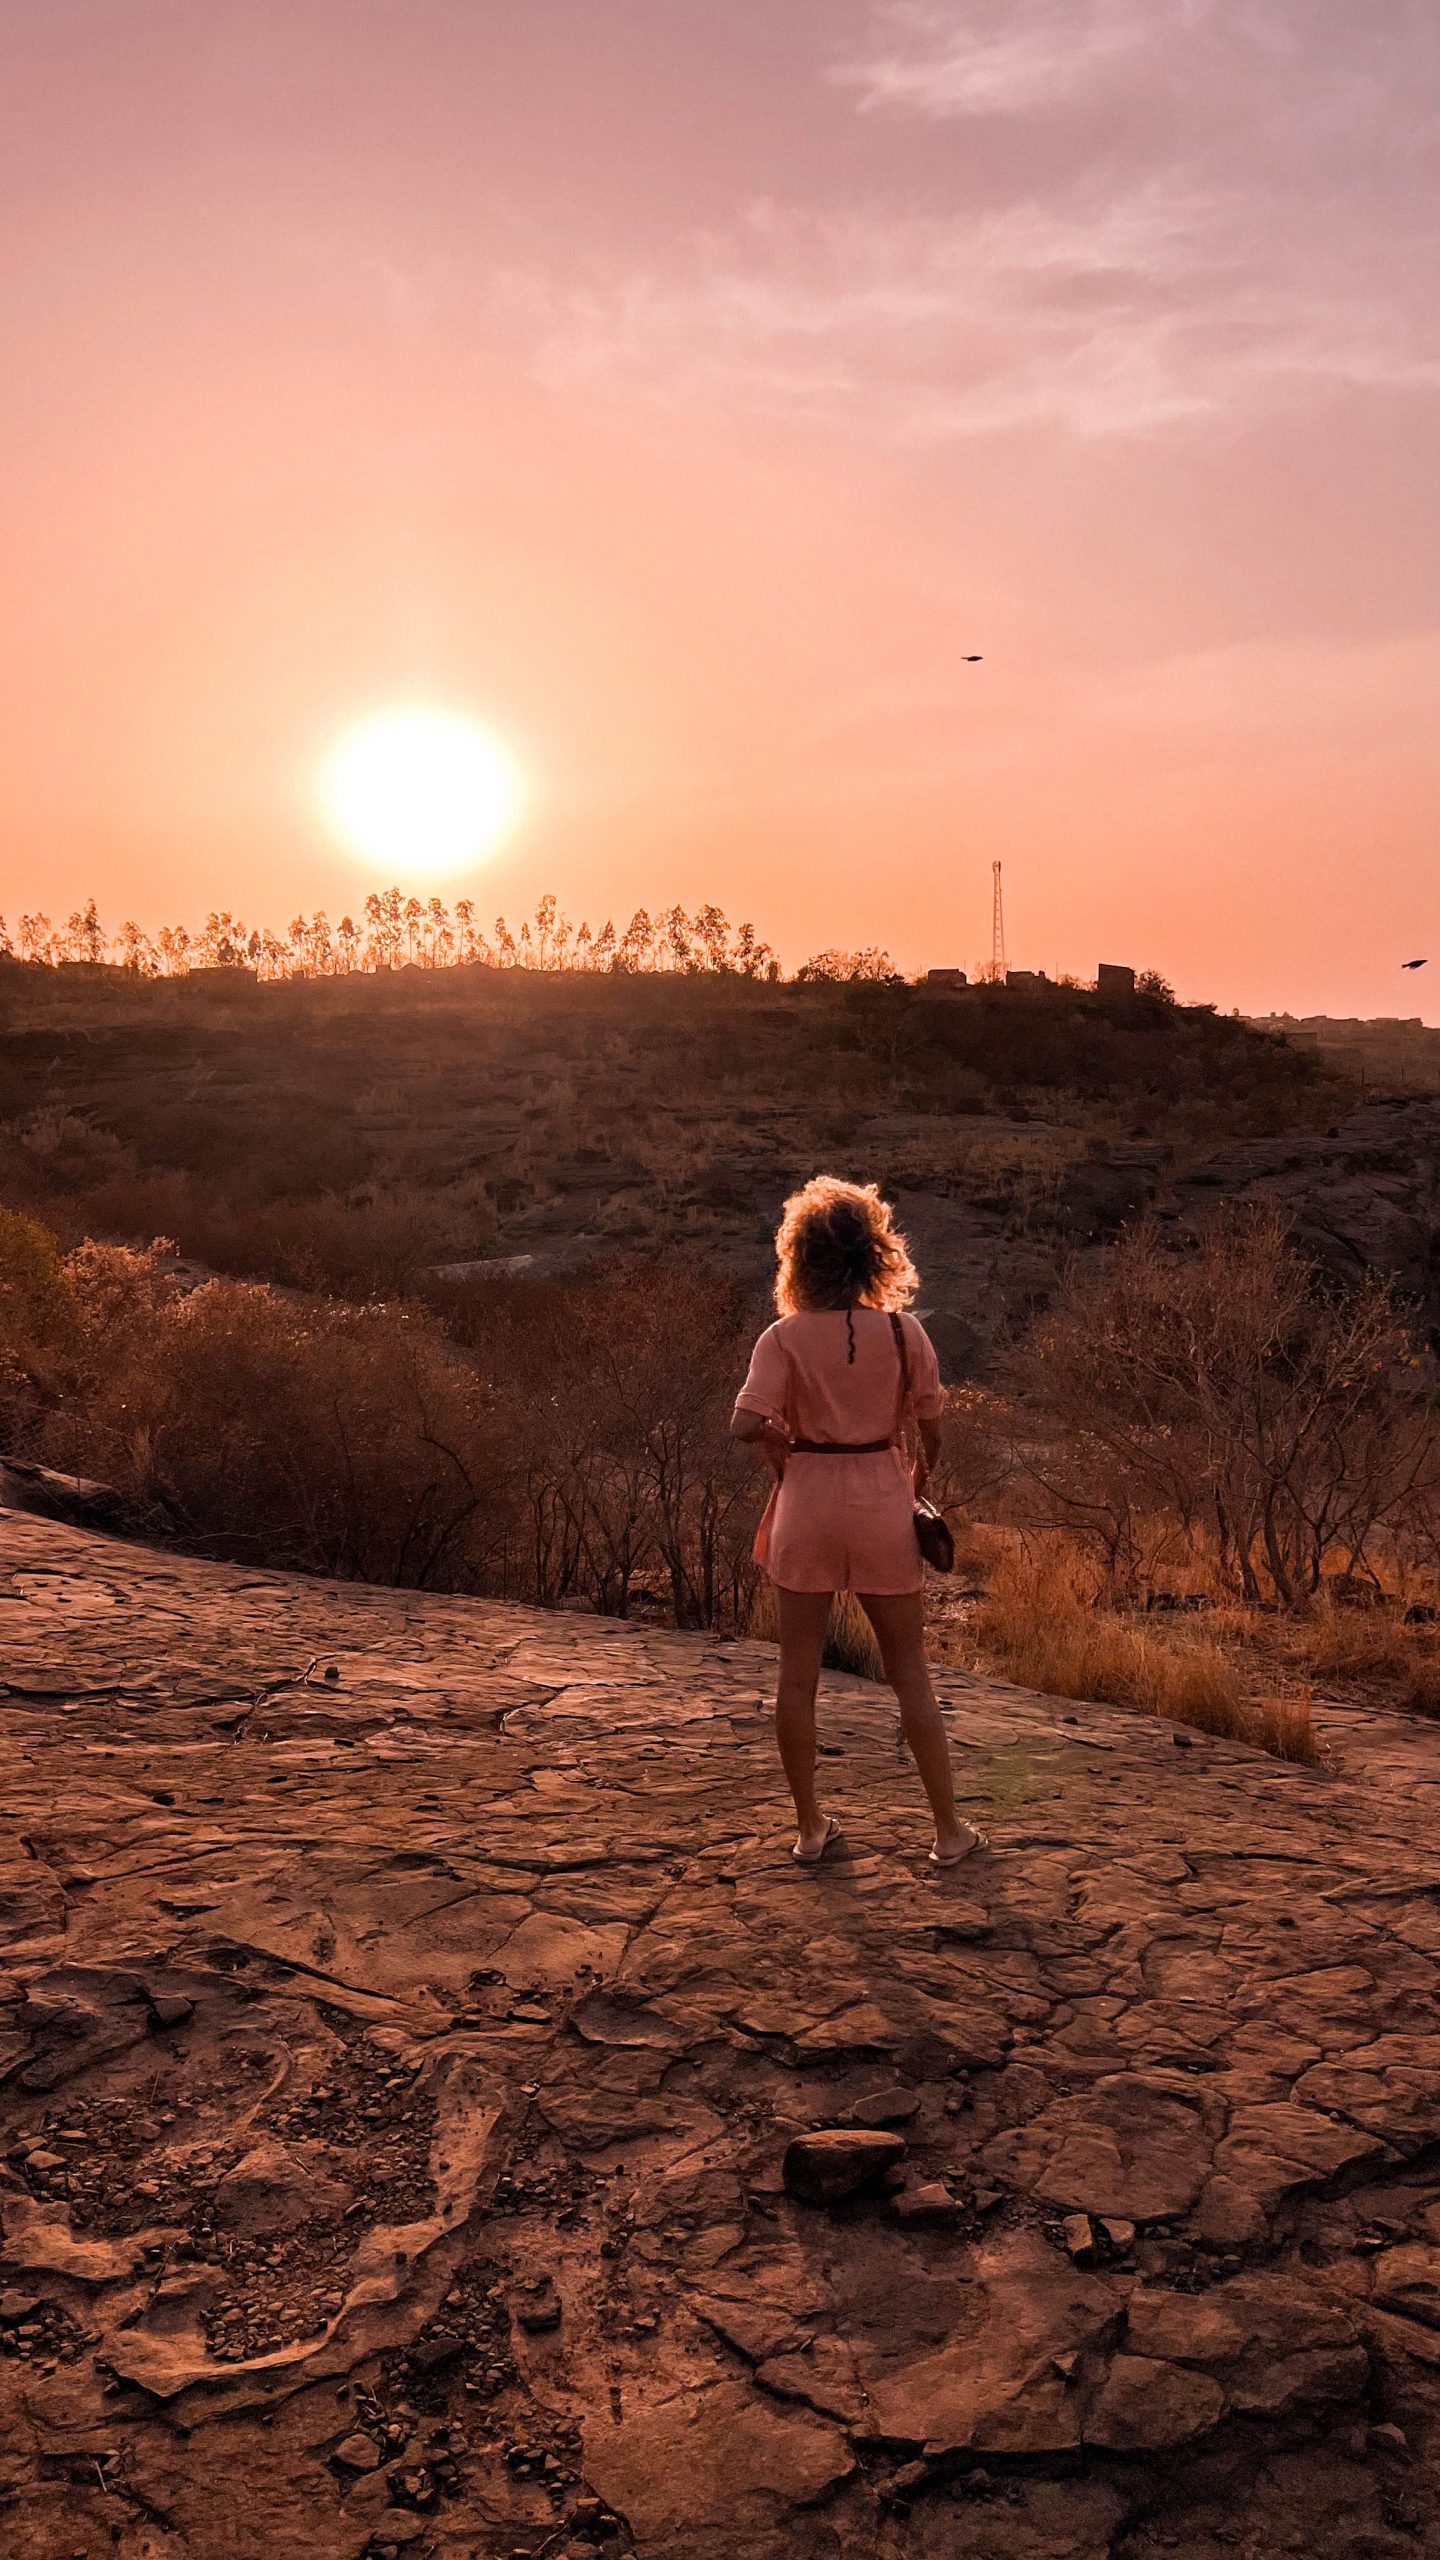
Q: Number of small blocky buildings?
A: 3